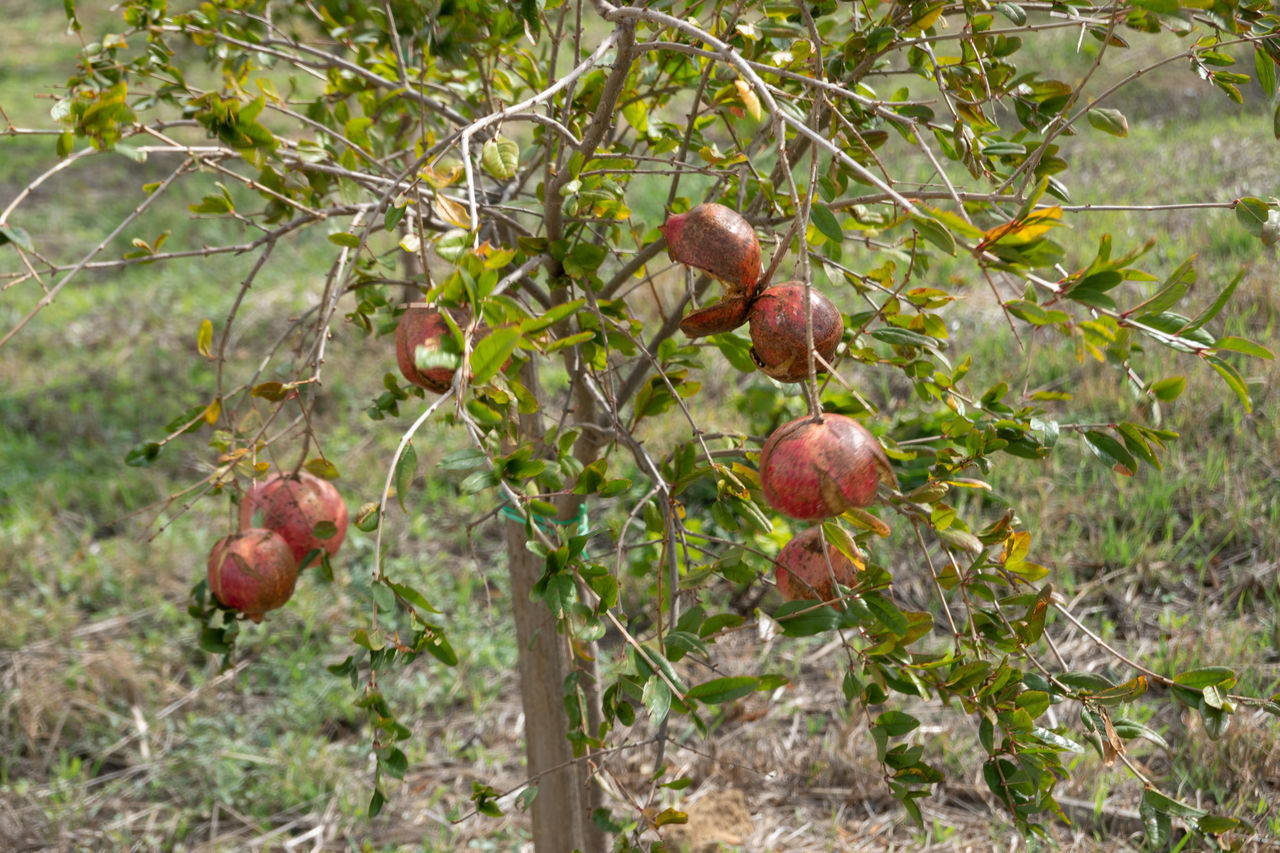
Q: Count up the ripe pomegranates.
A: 7